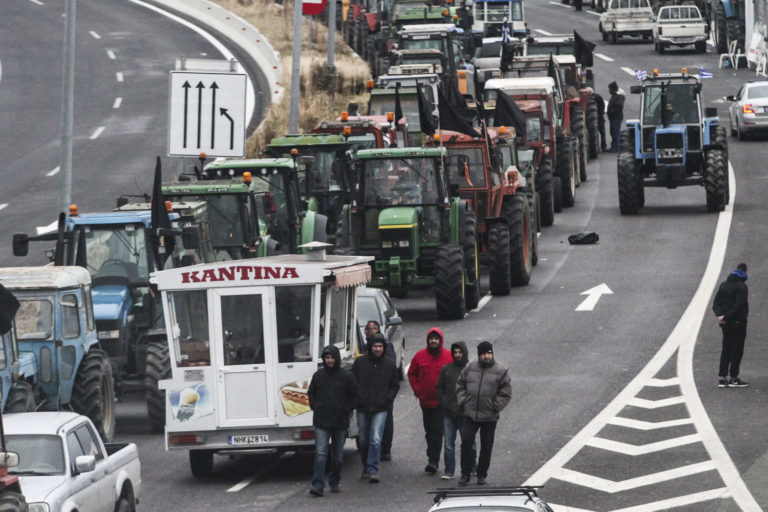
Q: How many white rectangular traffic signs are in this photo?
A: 1